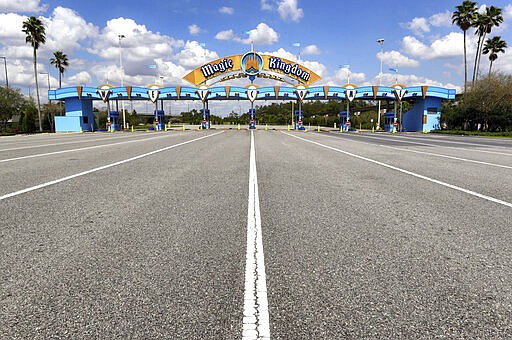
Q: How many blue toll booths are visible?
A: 7